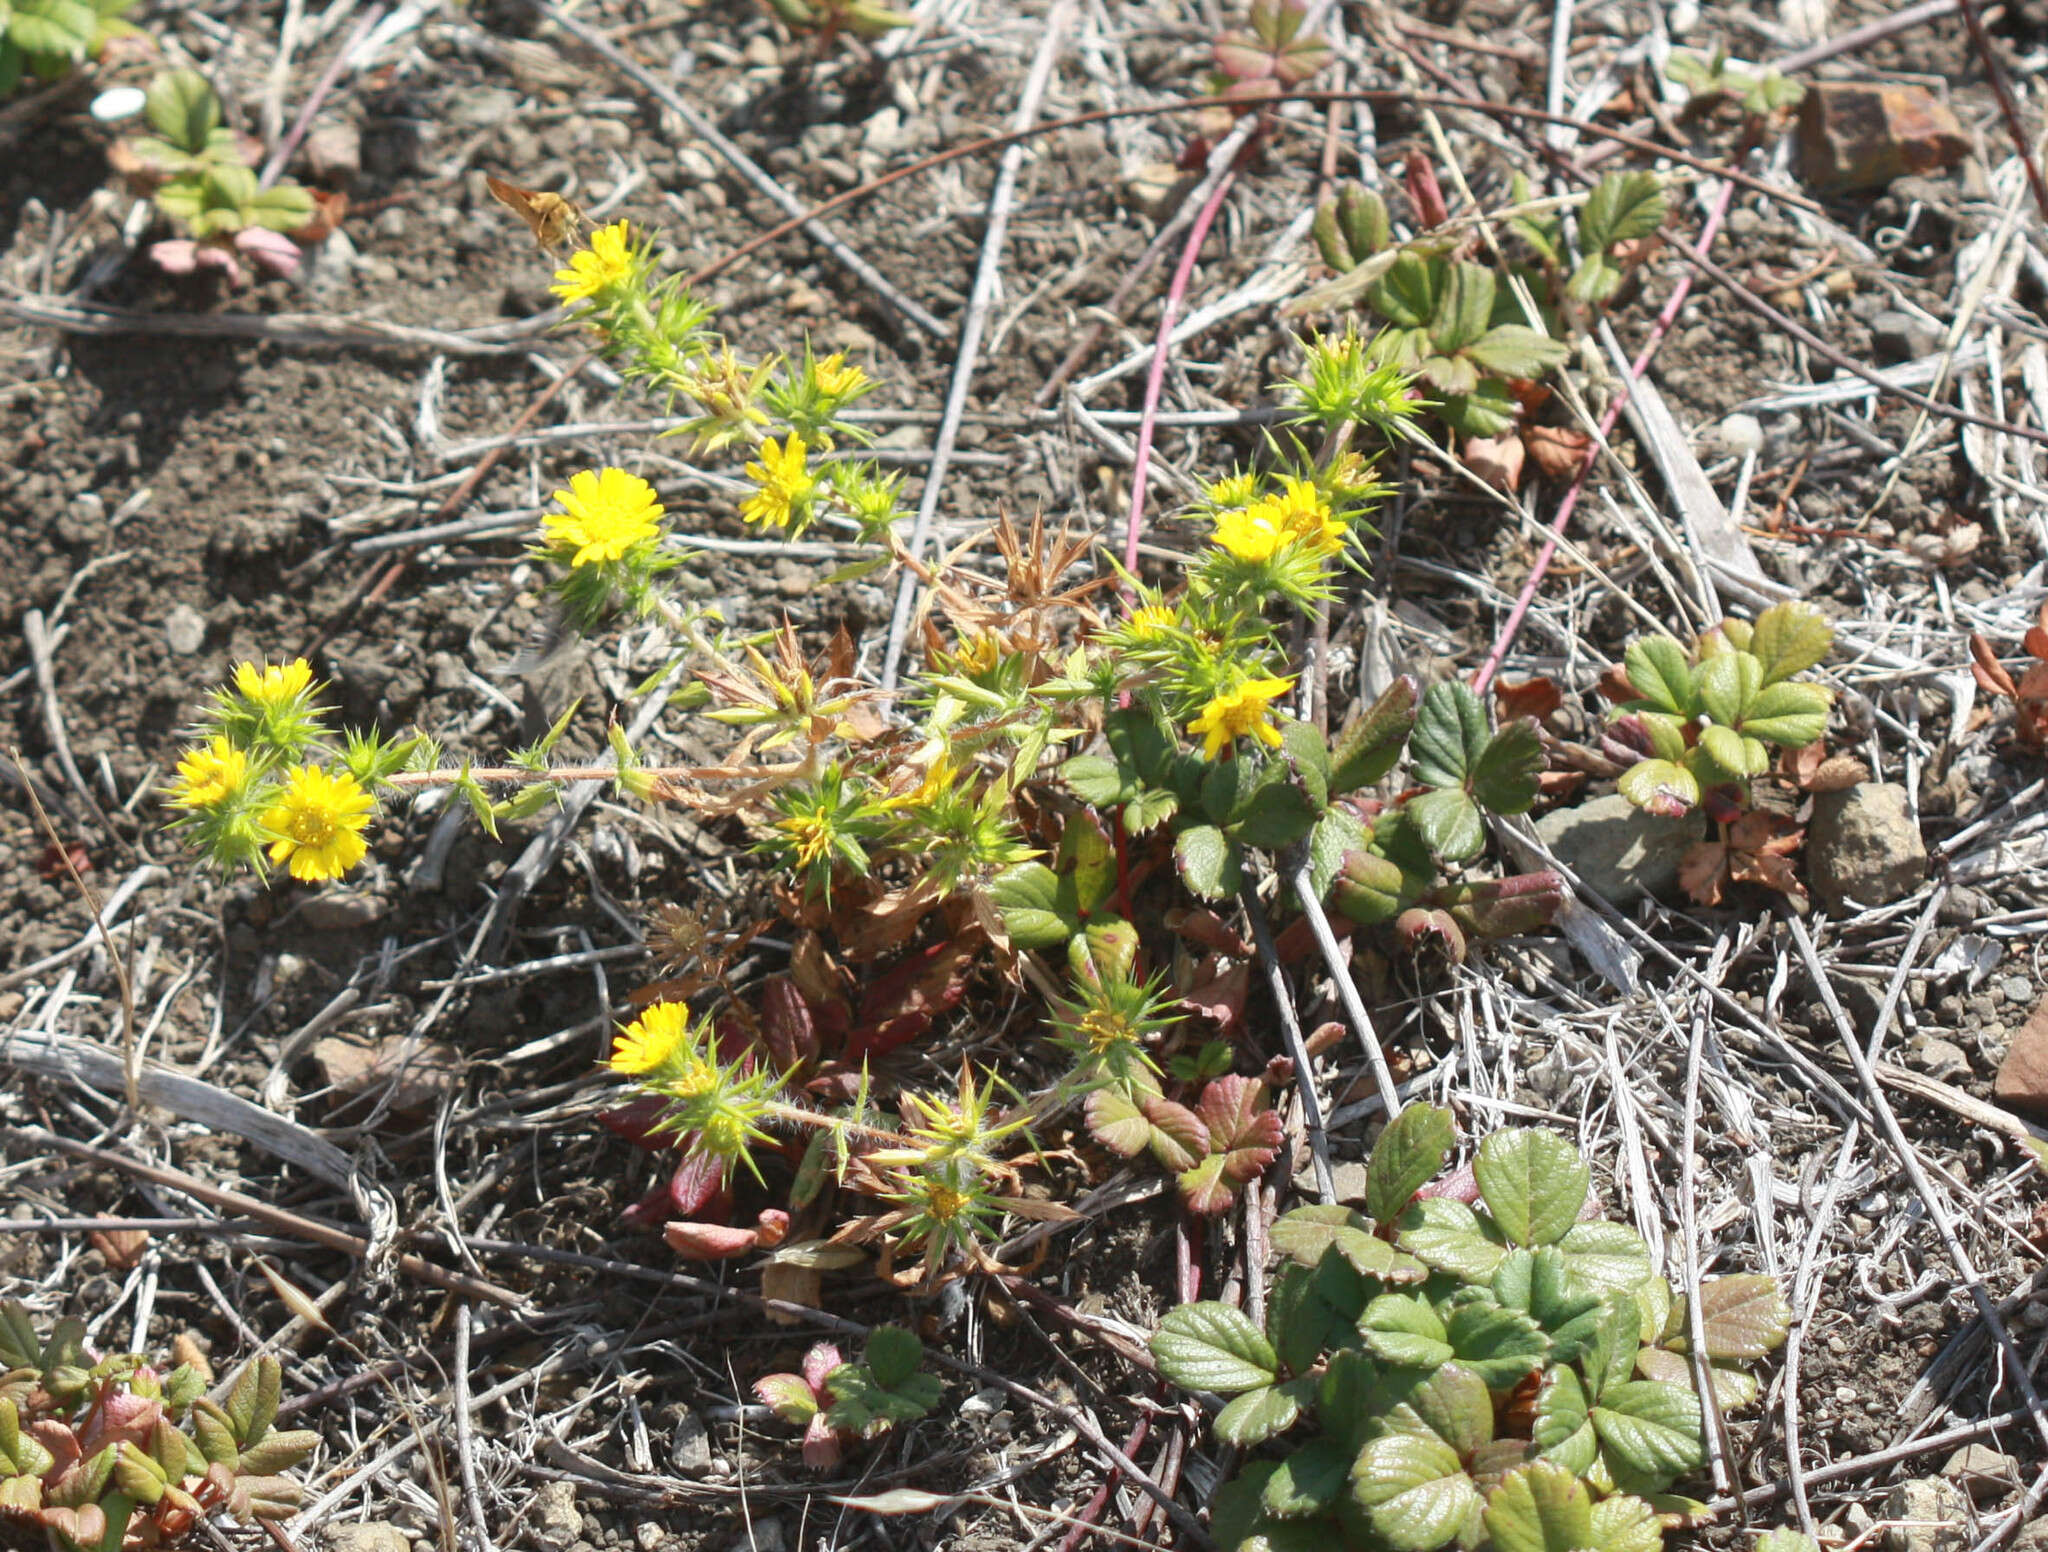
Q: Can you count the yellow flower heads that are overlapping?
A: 2